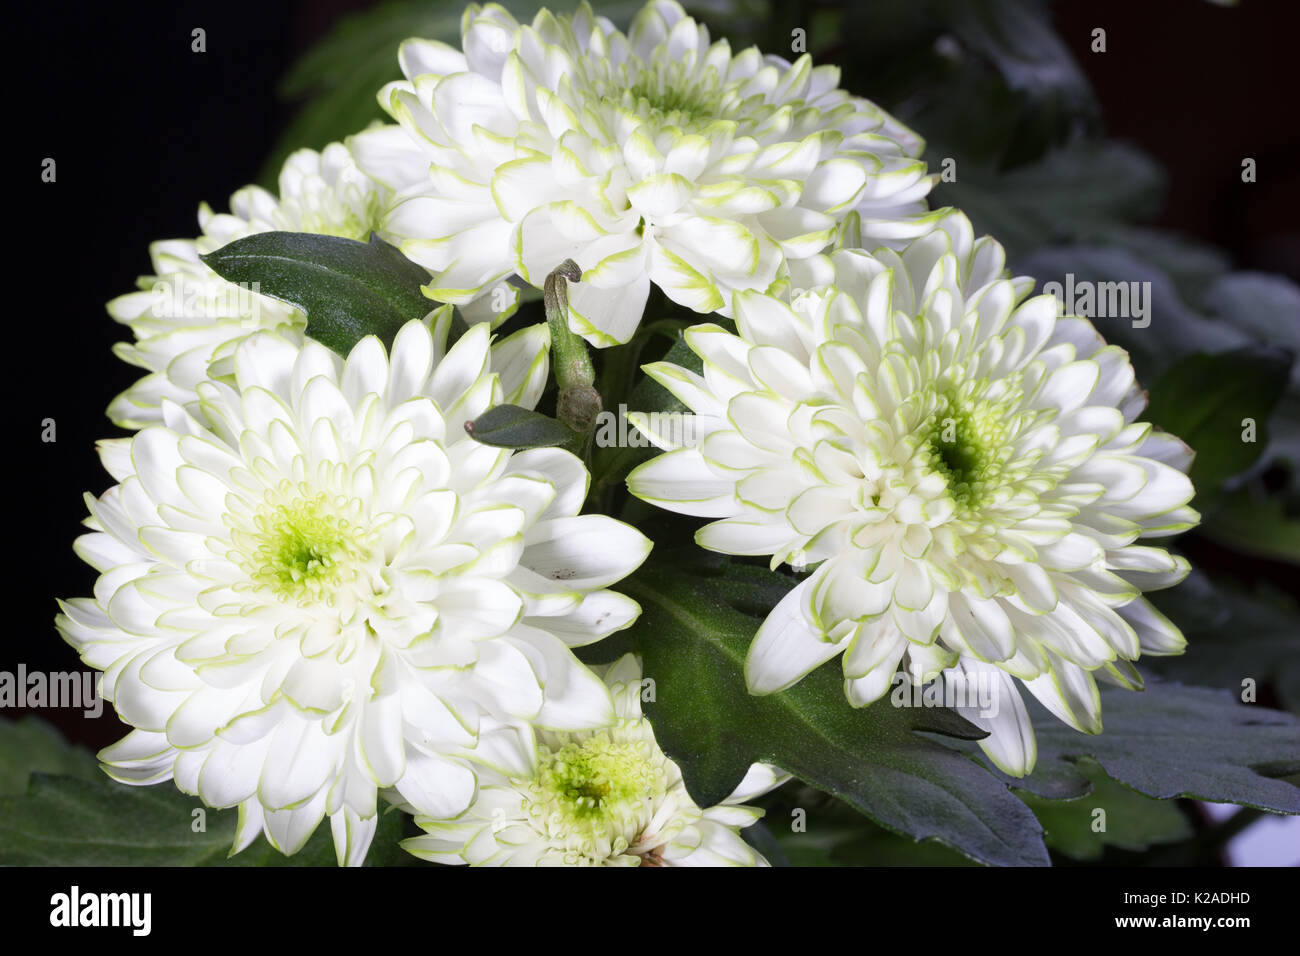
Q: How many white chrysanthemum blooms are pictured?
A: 5